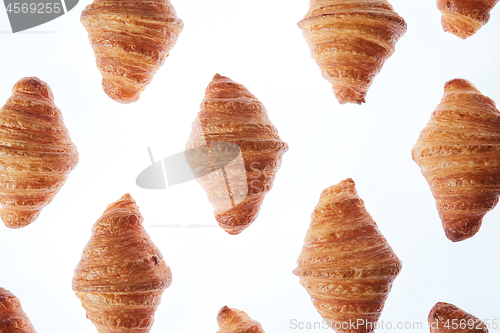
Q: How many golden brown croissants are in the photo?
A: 11